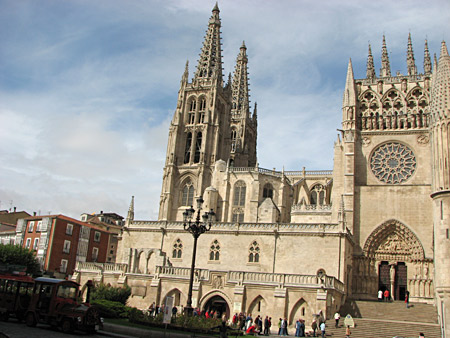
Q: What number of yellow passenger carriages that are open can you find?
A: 0